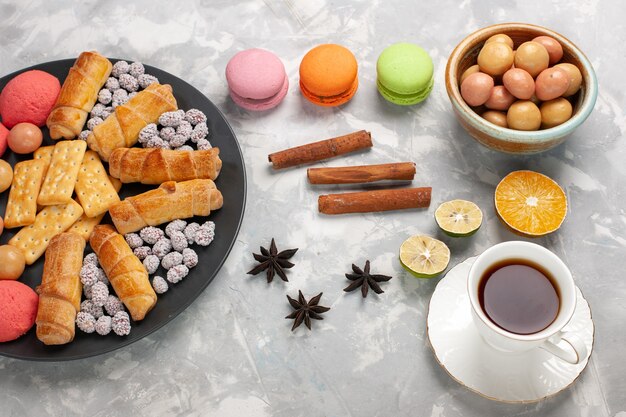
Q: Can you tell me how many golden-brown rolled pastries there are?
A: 6